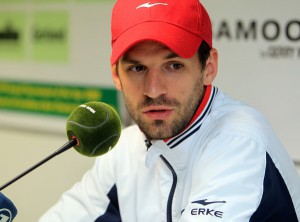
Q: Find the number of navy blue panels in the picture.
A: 2